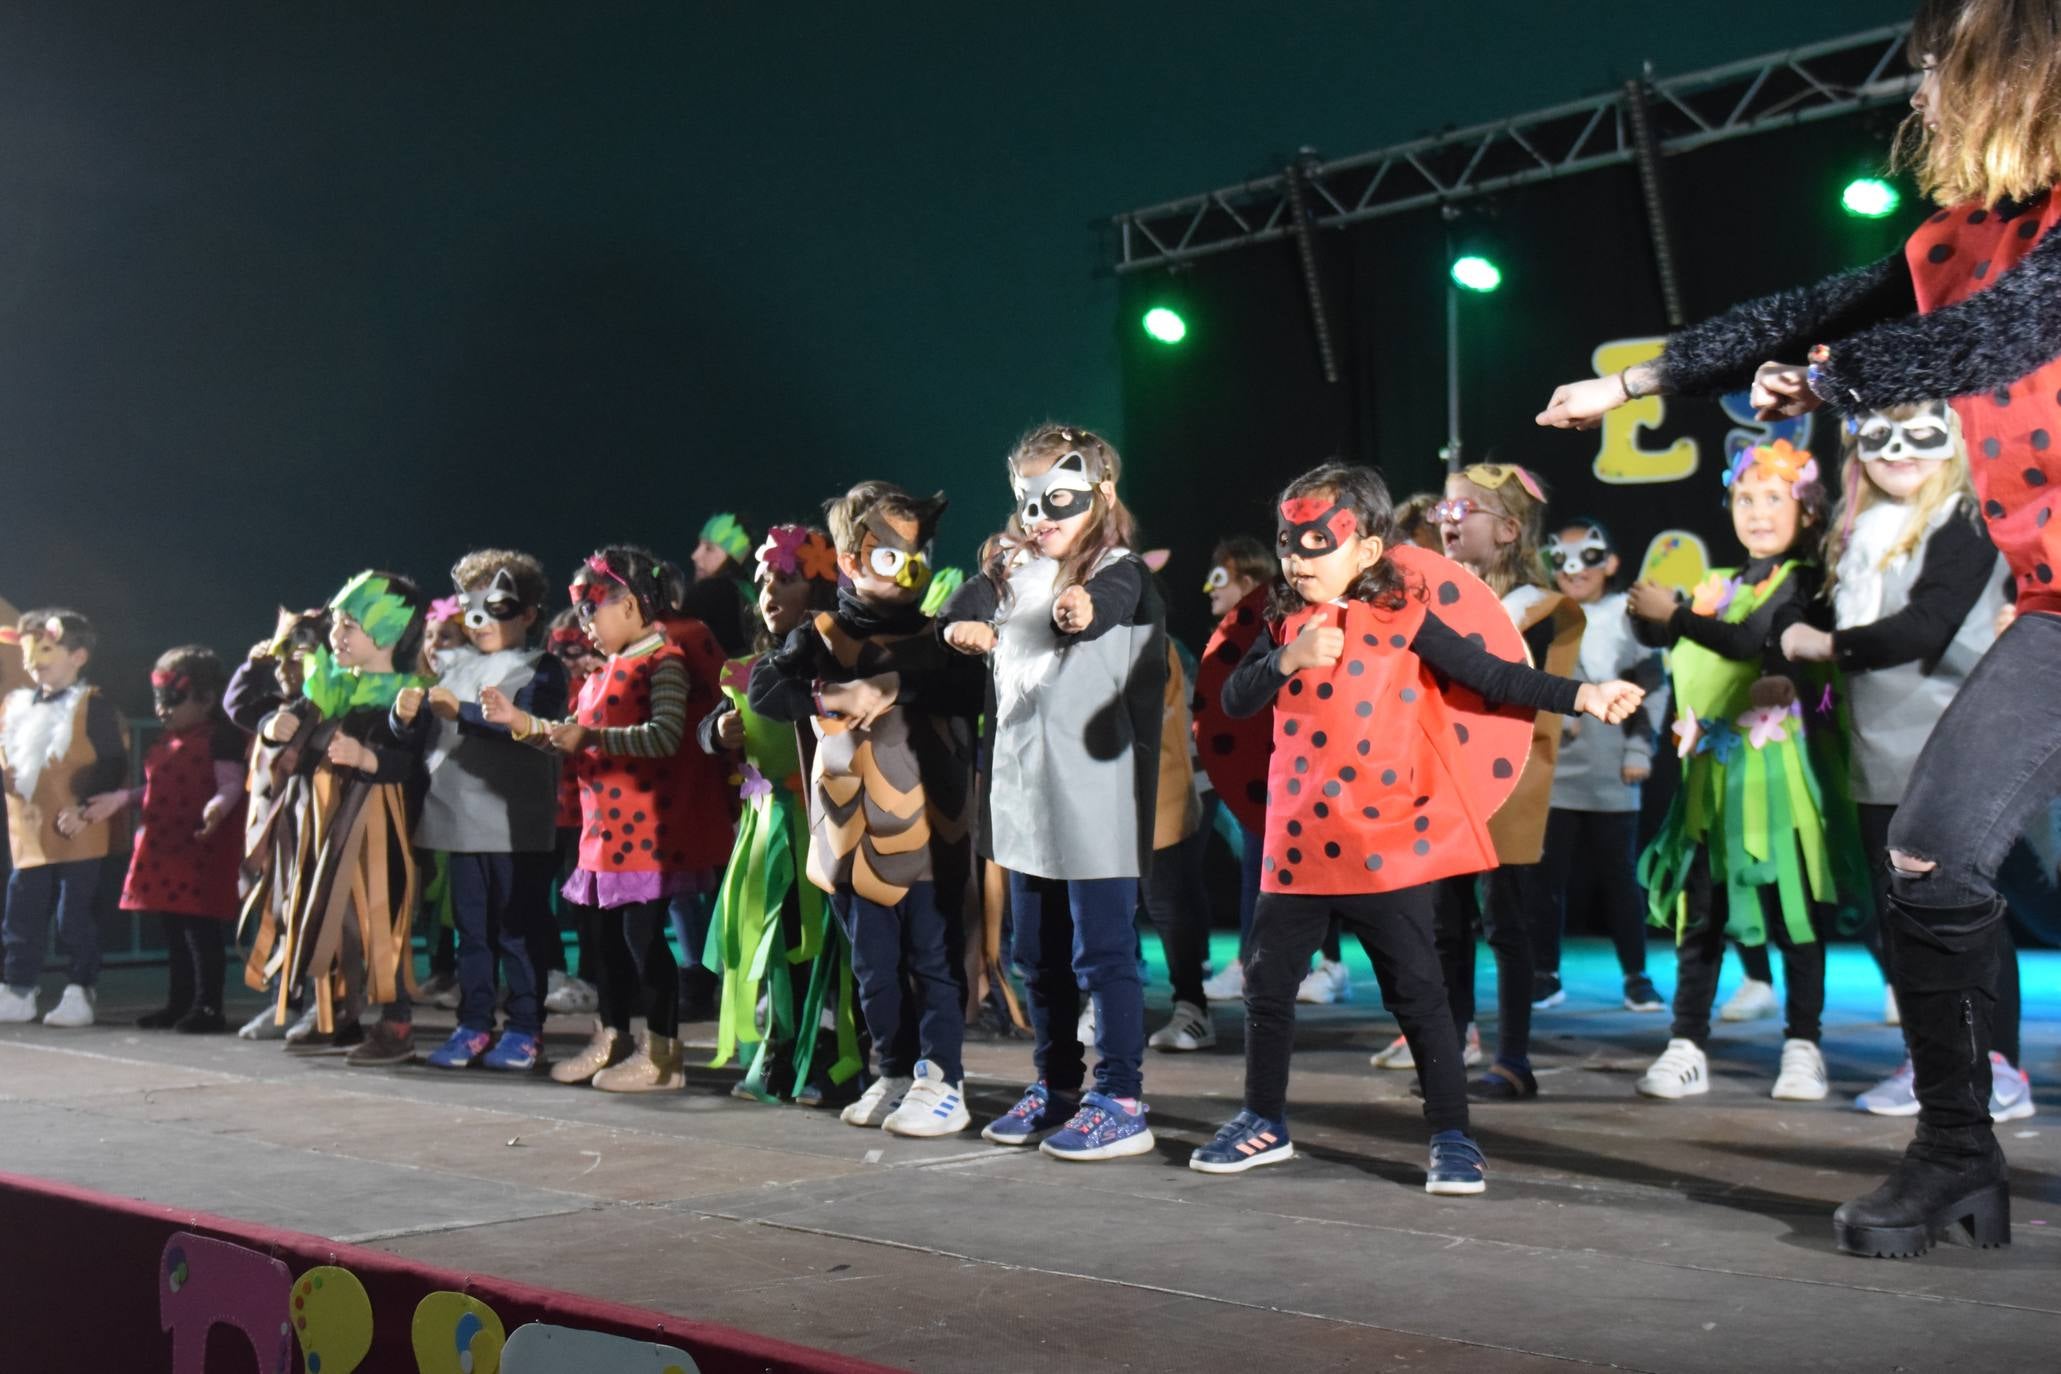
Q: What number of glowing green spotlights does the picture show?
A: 3